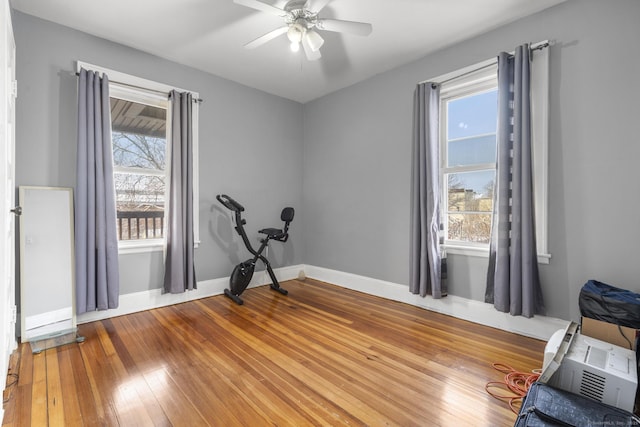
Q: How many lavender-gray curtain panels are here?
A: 4